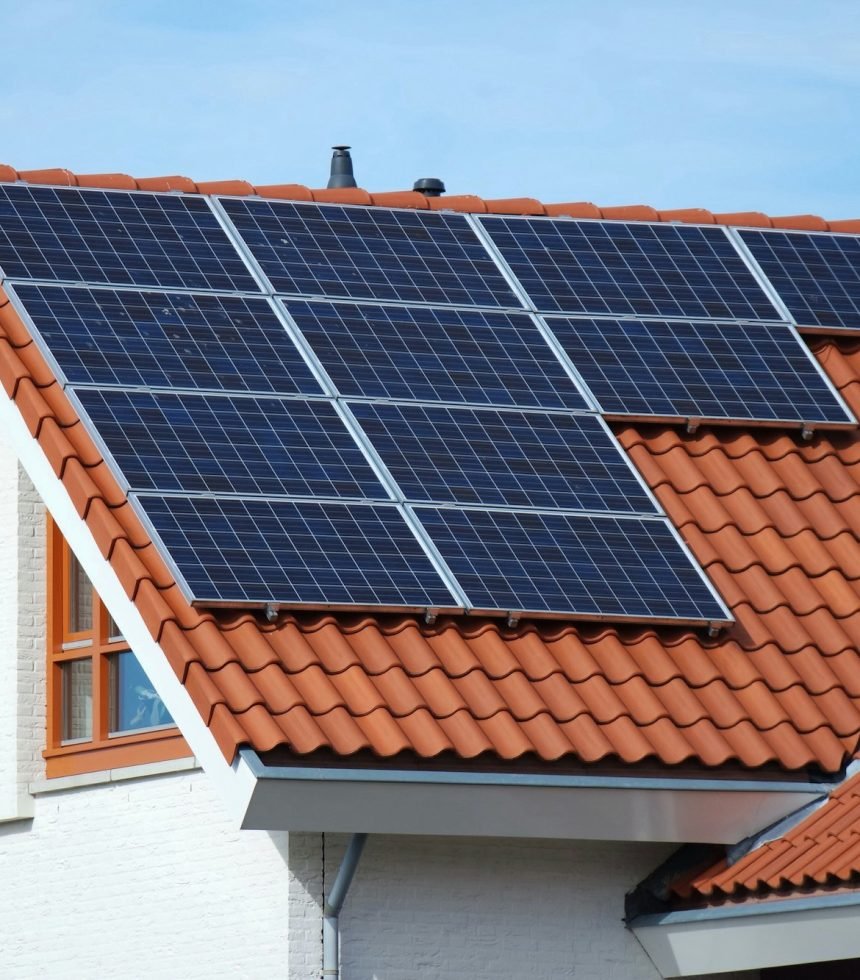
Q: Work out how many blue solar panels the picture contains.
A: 11